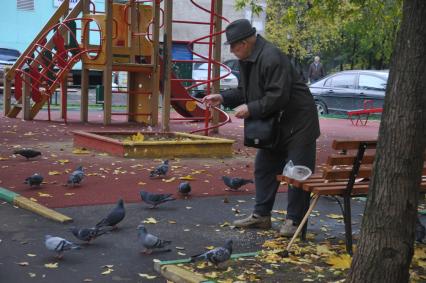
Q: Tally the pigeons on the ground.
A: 12